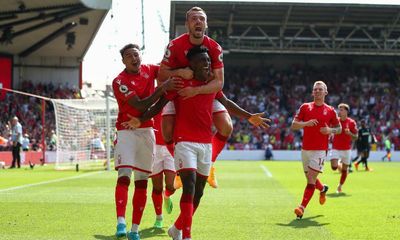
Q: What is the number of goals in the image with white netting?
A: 1